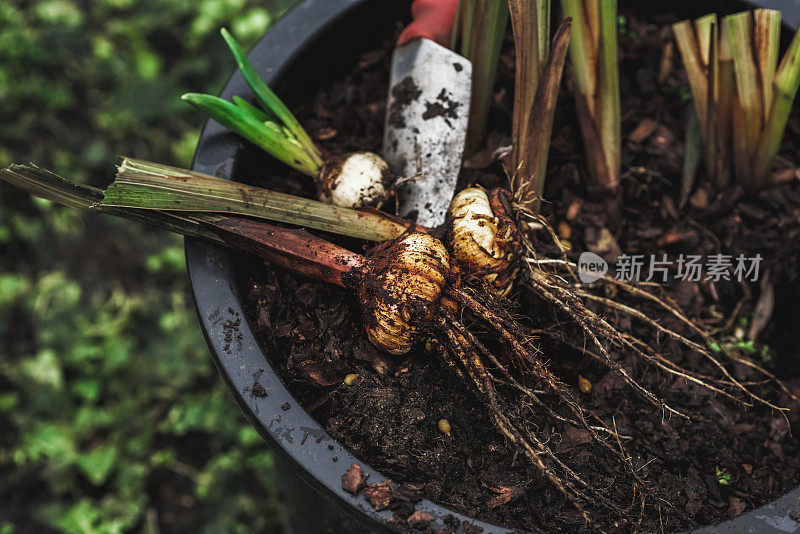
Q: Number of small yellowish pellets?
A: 3